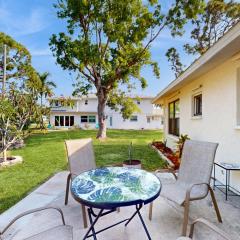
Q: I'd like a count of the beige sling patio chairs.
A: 4